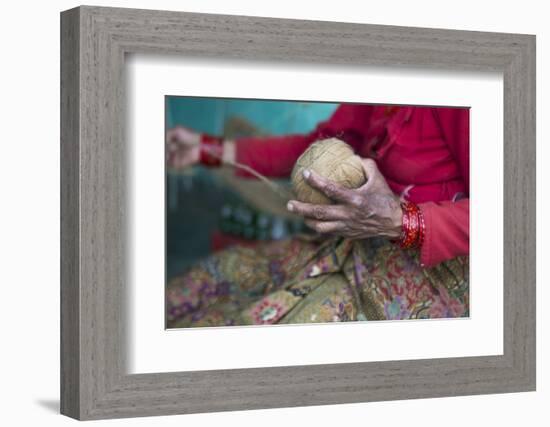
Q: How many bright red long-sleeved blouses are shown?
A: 1